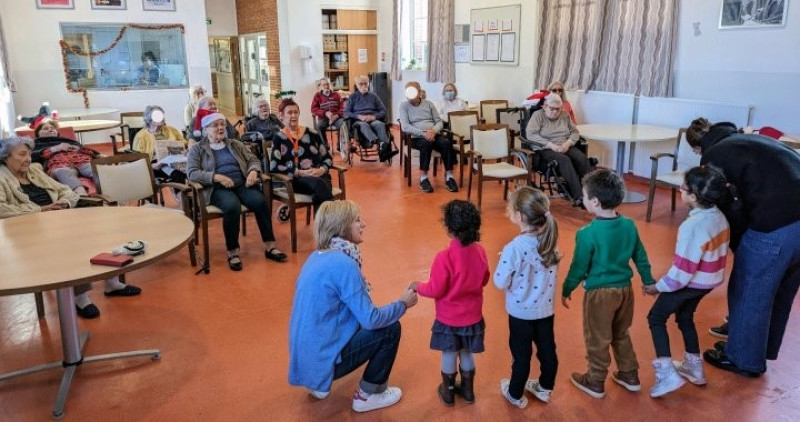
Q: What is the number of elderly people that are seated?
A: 14